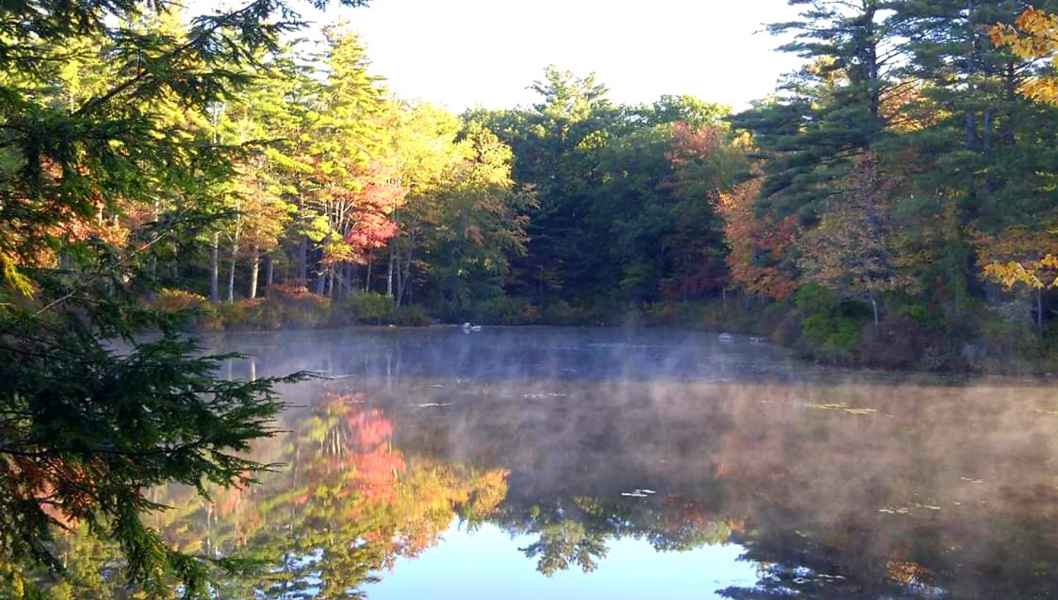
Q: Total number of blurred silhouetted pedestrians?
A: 0